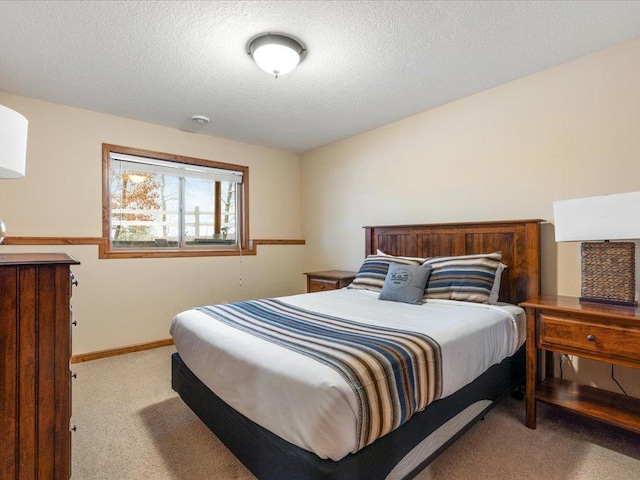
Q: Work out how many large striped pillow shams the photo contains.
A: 2